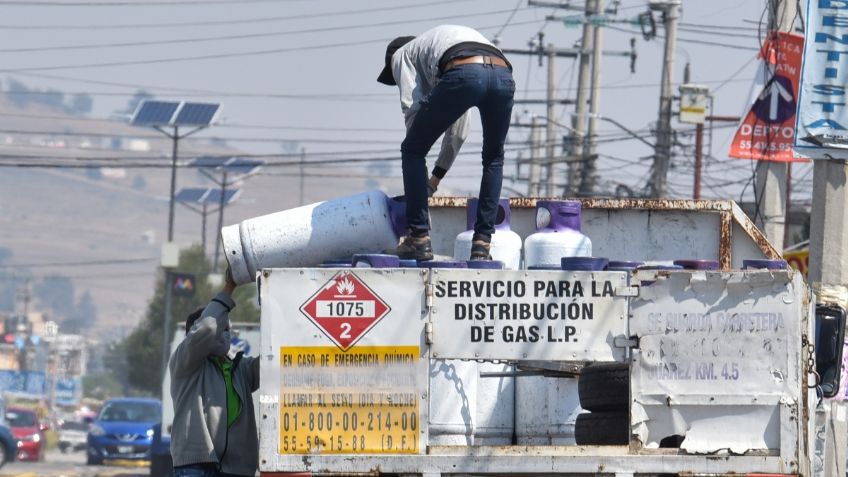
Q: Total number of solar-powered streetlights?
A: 3